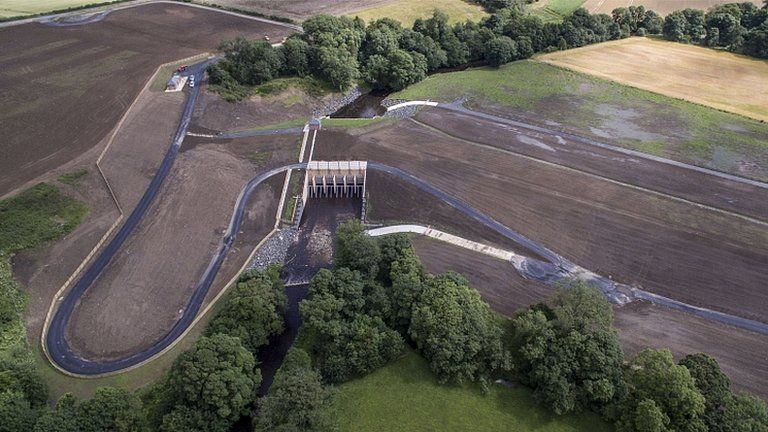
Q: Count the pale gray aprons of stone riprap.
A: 3